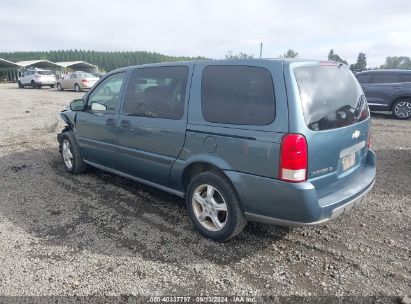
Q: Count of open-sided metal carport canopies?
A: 3